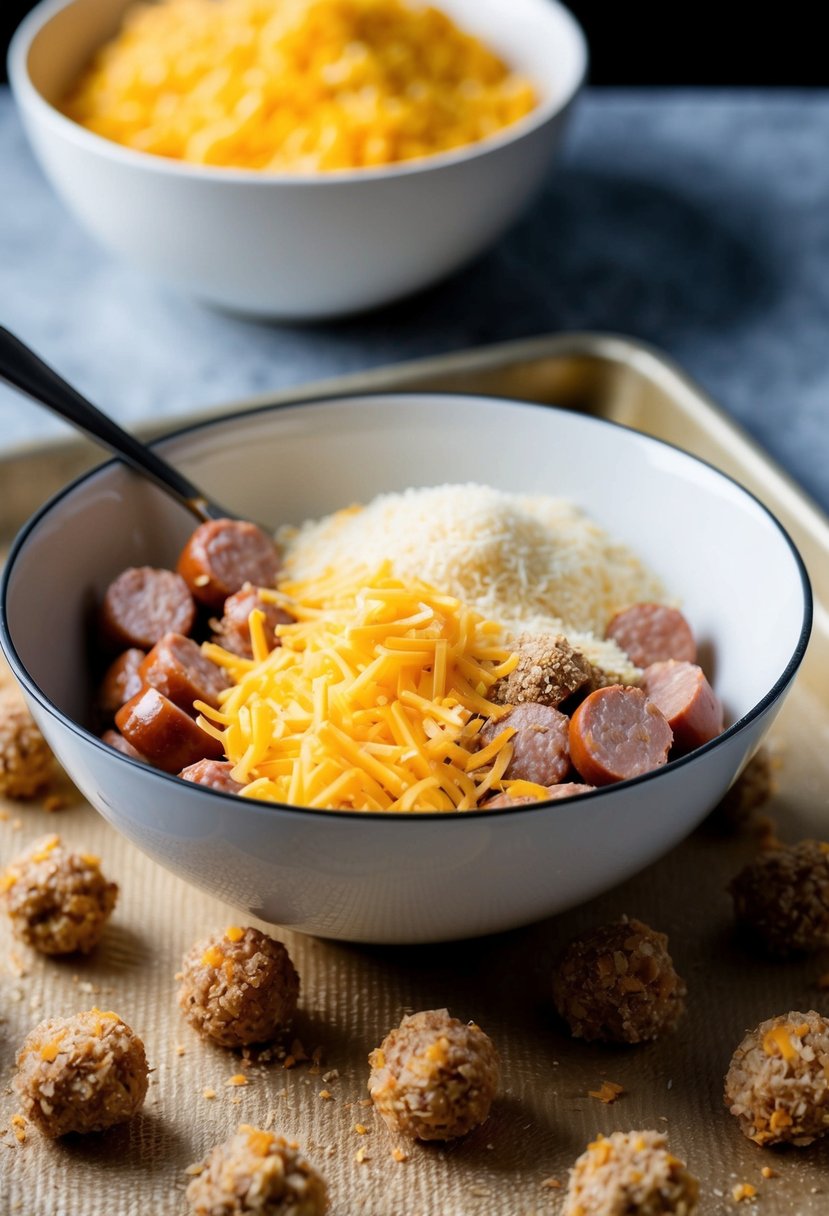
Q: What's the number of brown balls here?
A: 11